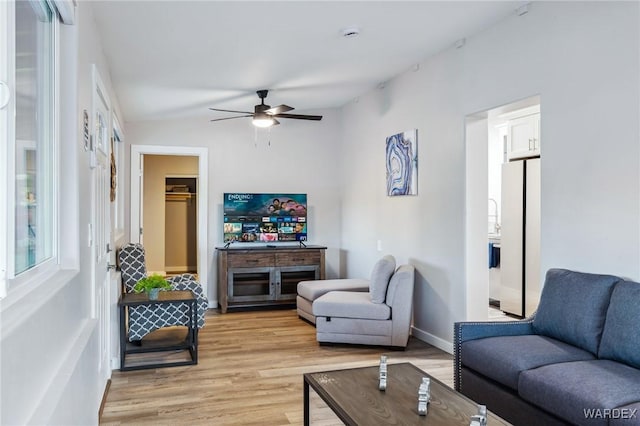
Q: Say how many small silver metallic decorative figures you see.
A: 3